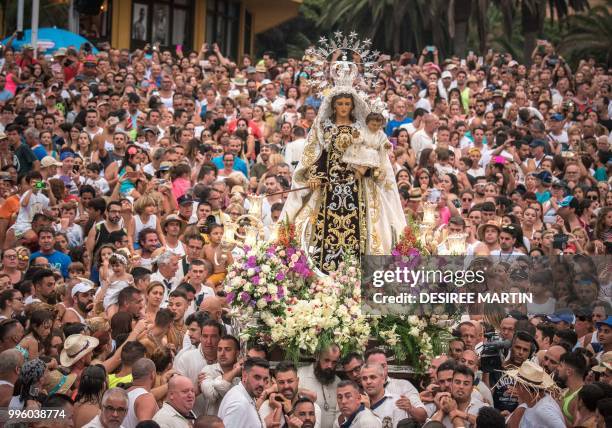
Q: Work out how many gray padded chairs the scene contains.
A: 0